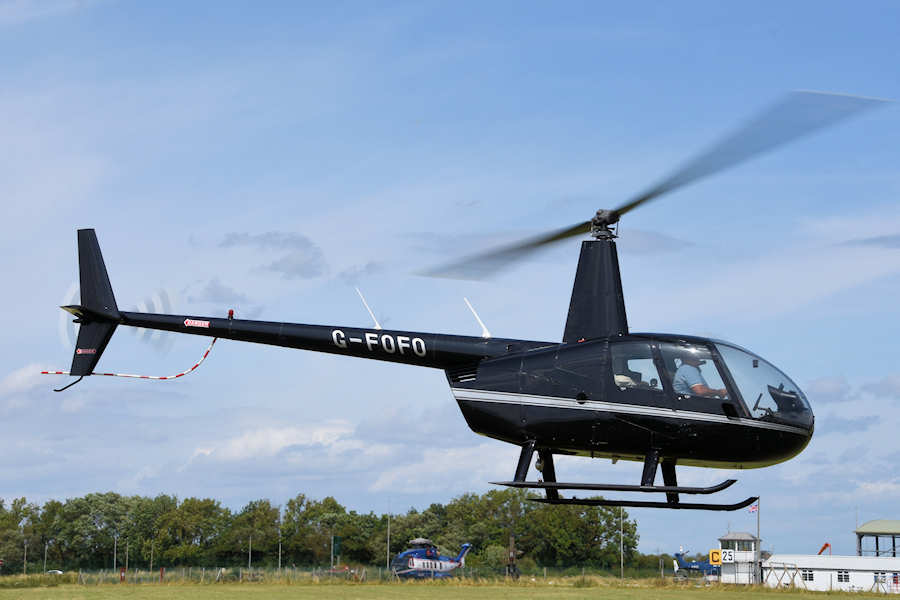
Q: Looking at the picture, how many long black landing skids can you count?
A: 2